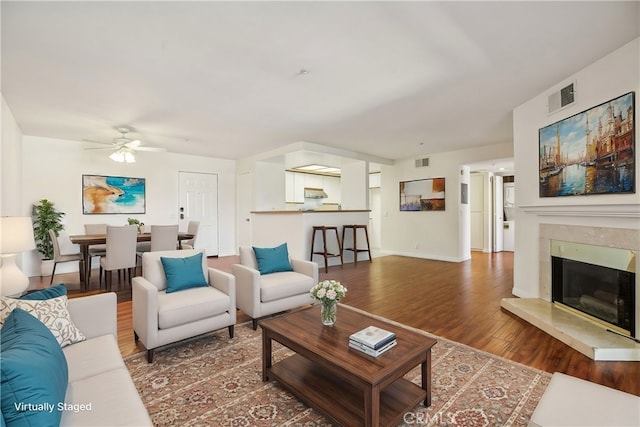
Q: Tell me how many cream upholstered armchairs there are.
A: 2